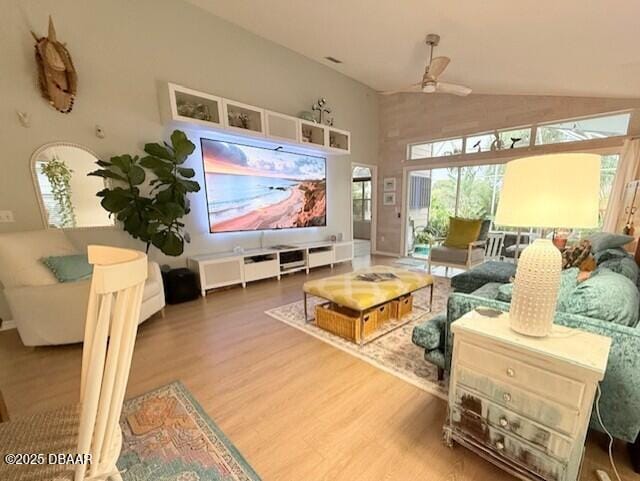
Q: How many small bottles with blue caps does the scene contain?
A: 0